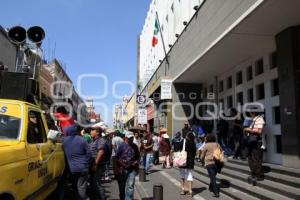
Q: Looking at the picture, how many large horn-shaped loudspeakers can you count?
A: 2